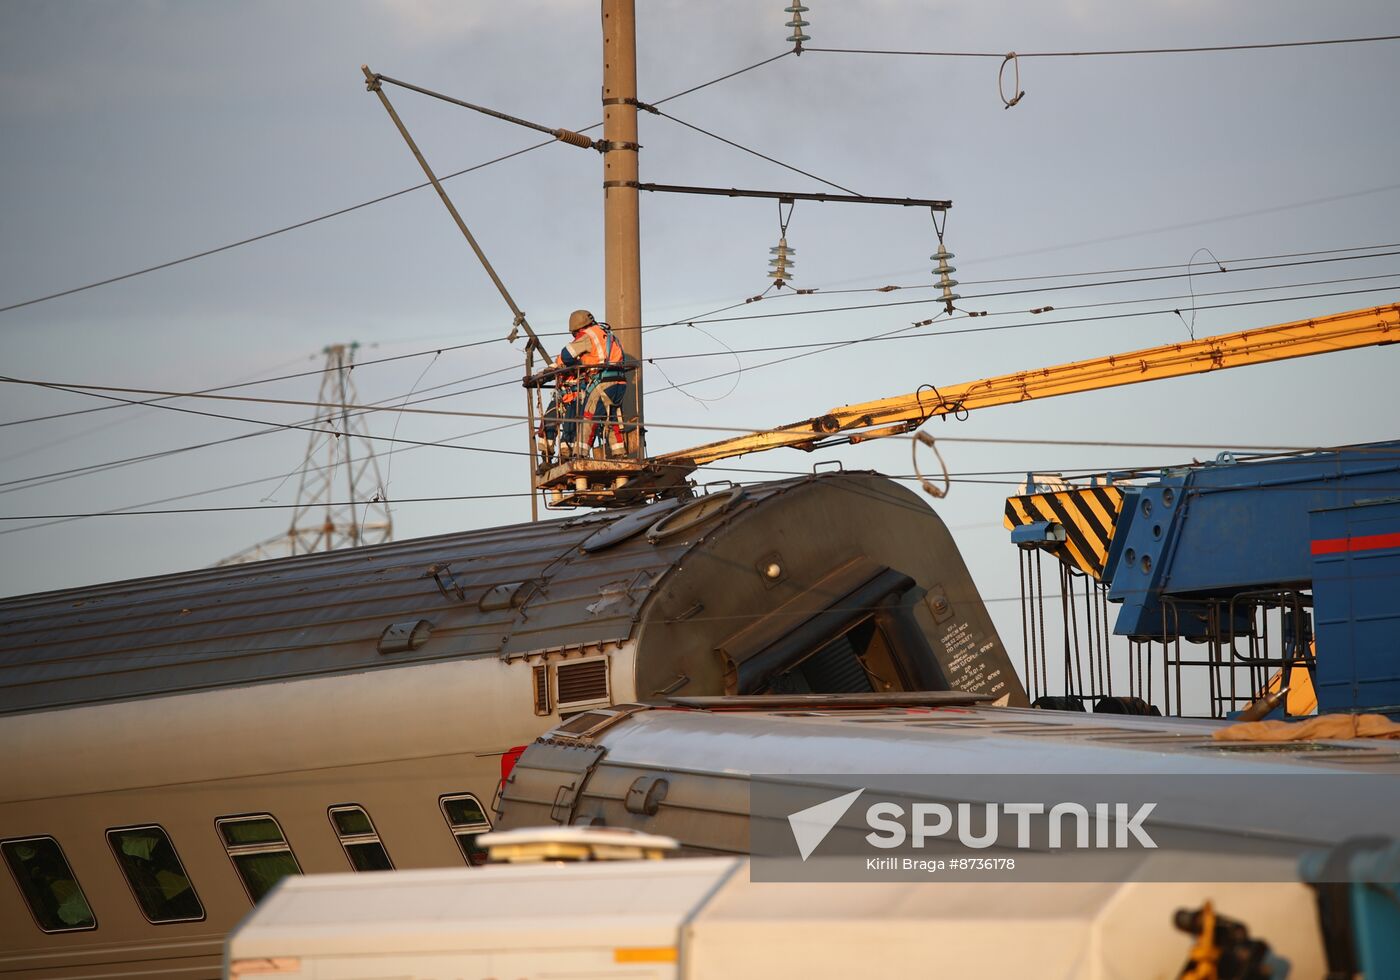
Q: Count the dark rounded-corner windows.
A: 5